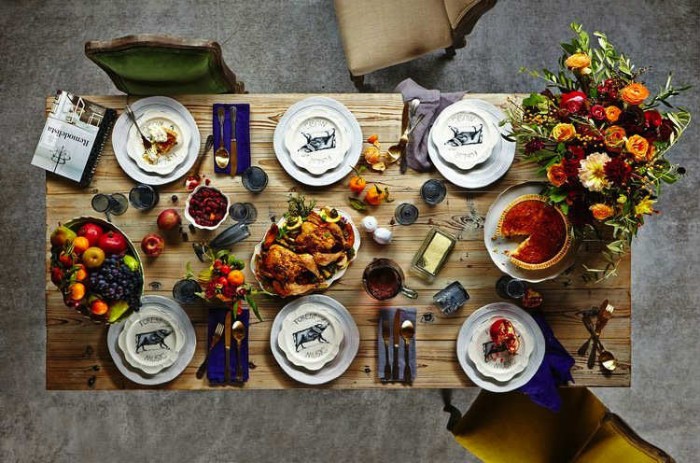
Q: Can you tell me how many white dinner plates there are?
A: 6